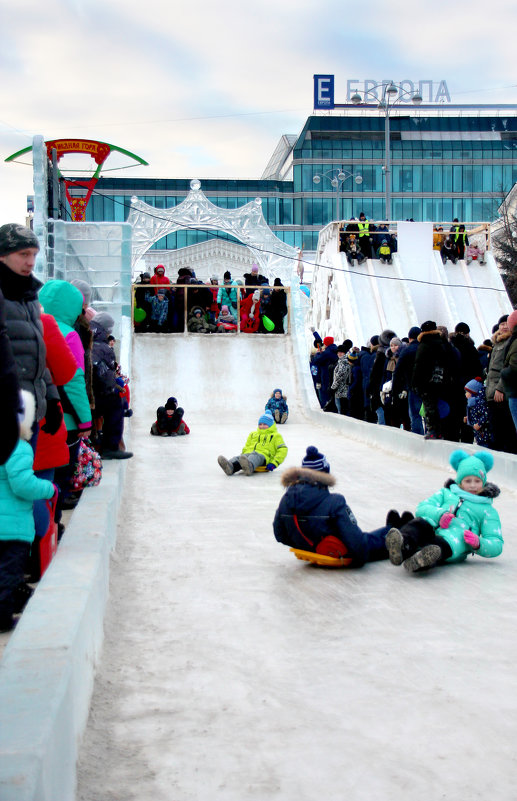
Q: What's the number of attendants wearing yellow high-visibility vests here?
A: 2